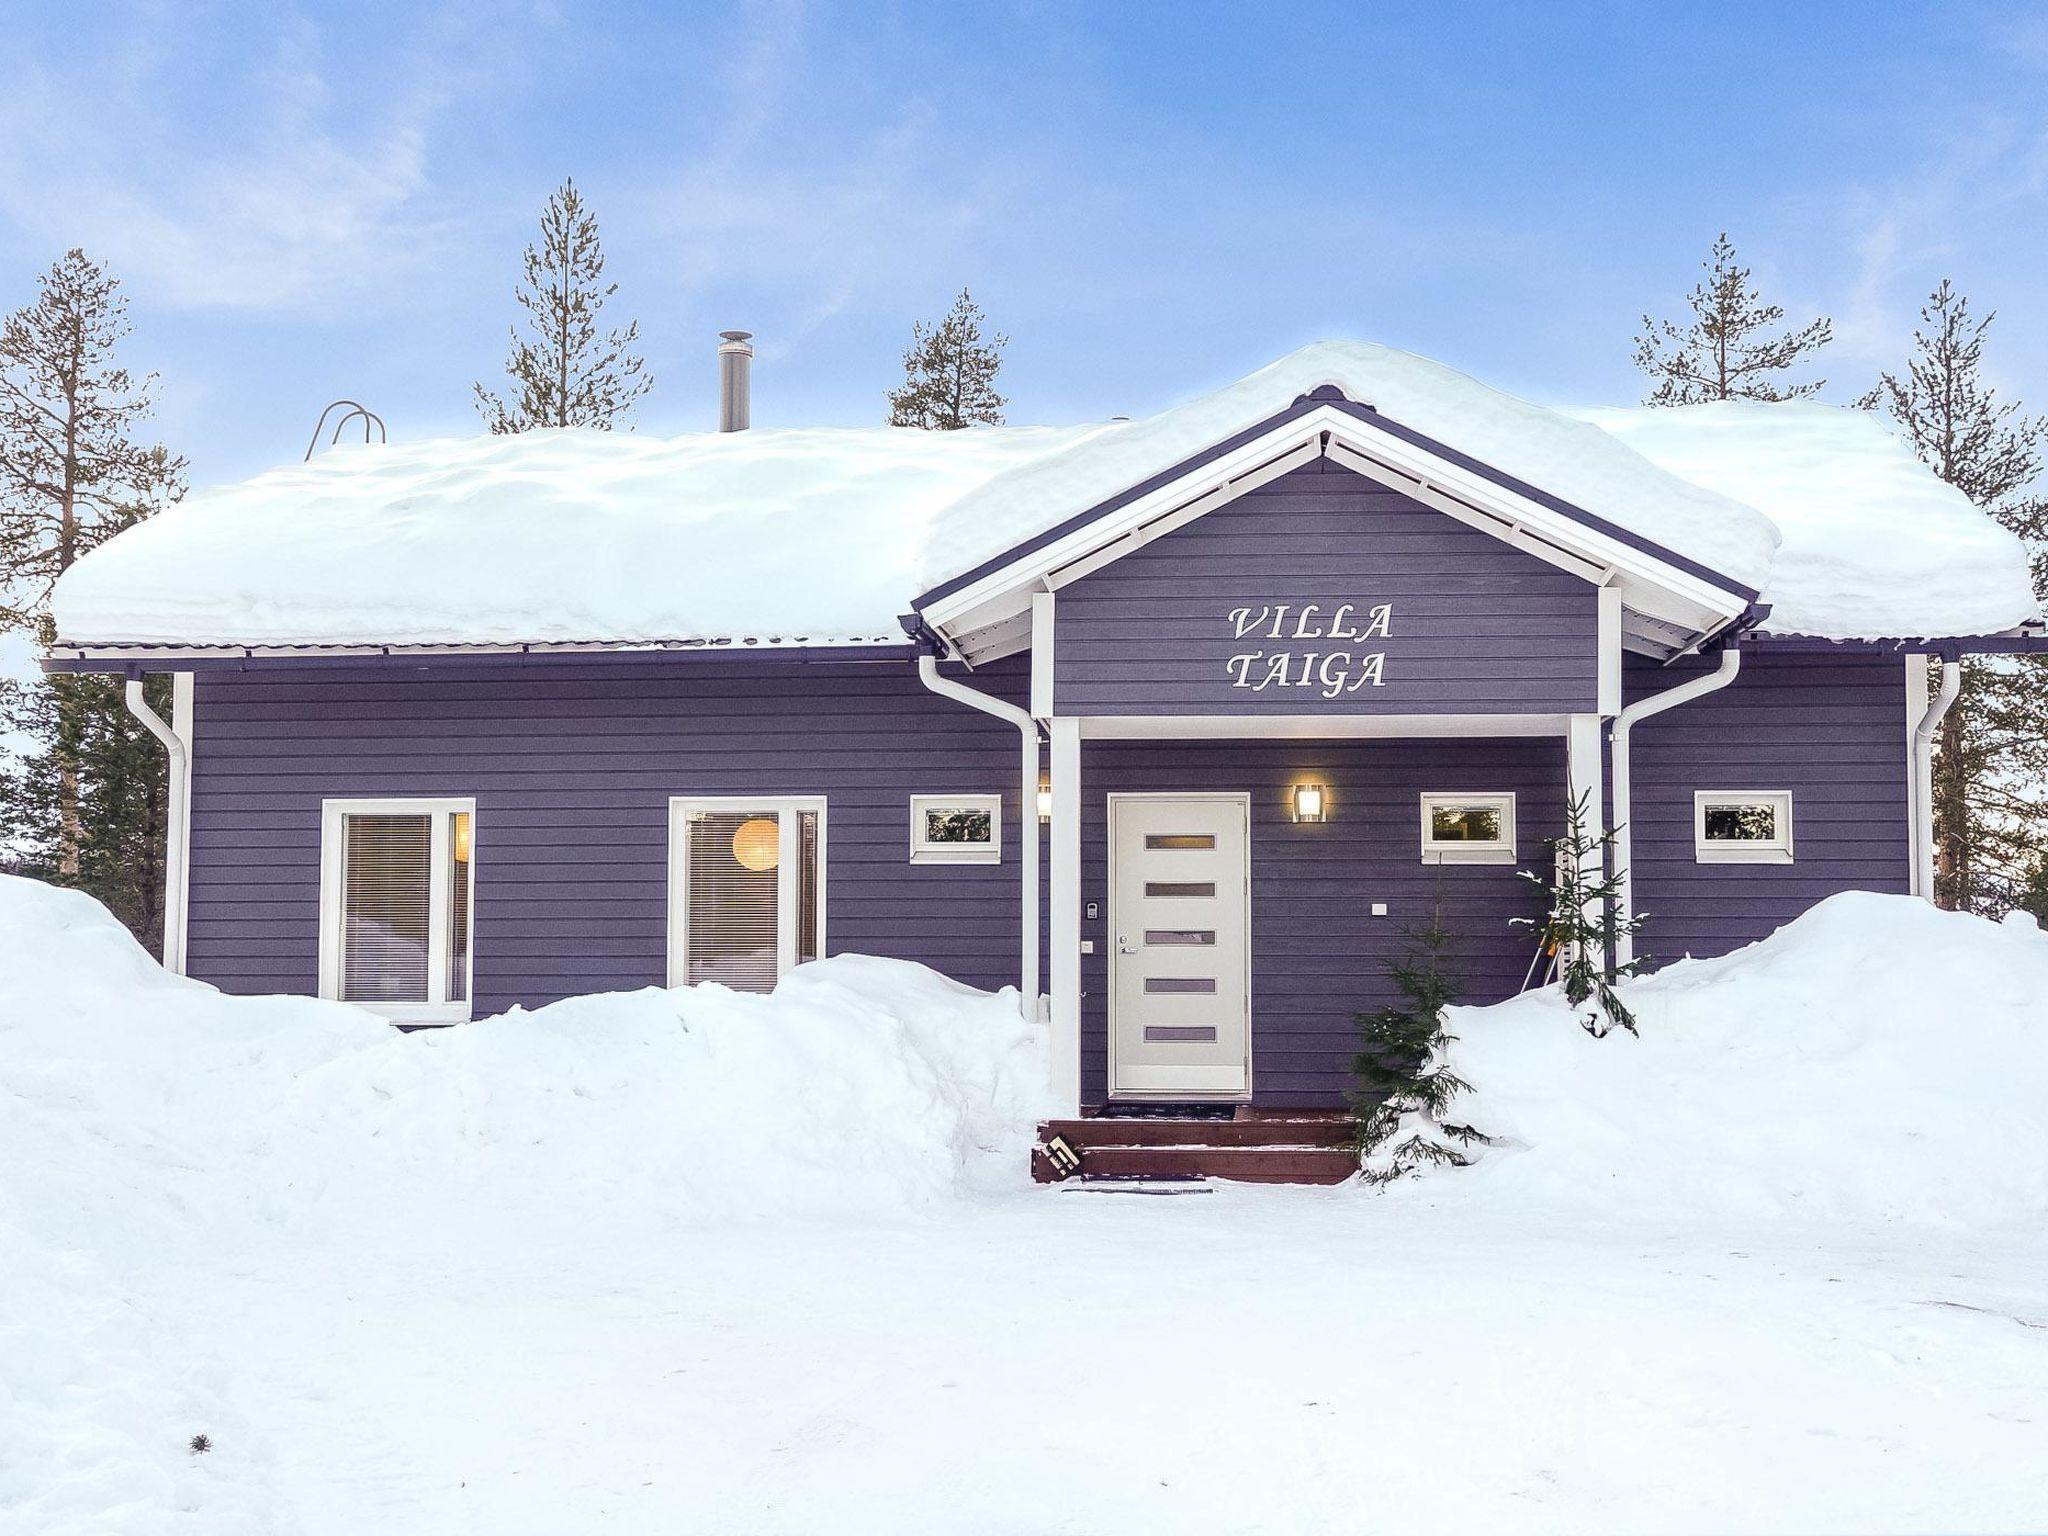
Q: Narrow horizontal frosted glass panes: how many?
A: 5